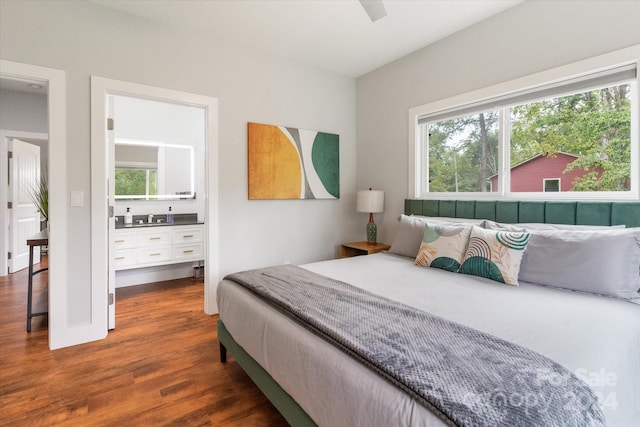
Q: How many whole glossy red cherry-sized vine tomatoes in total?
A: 0